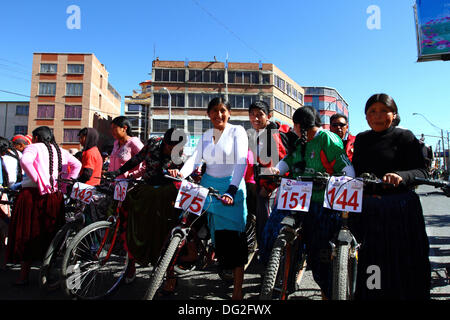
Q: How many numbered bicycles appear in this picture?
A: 5